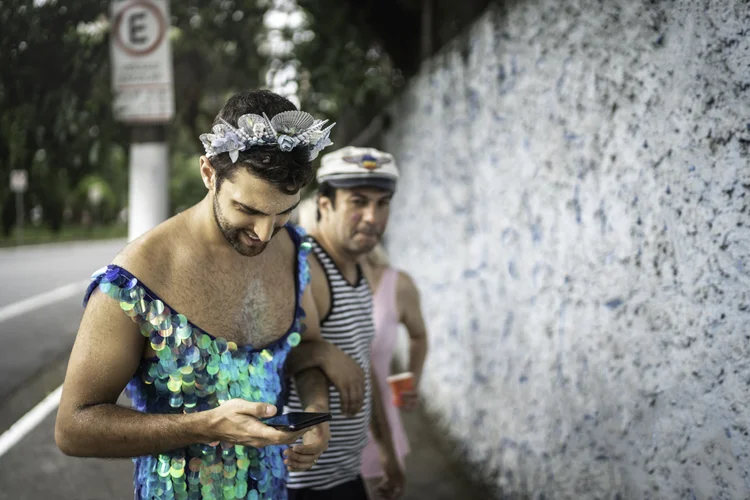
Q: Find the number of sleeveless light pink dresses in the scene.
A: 1